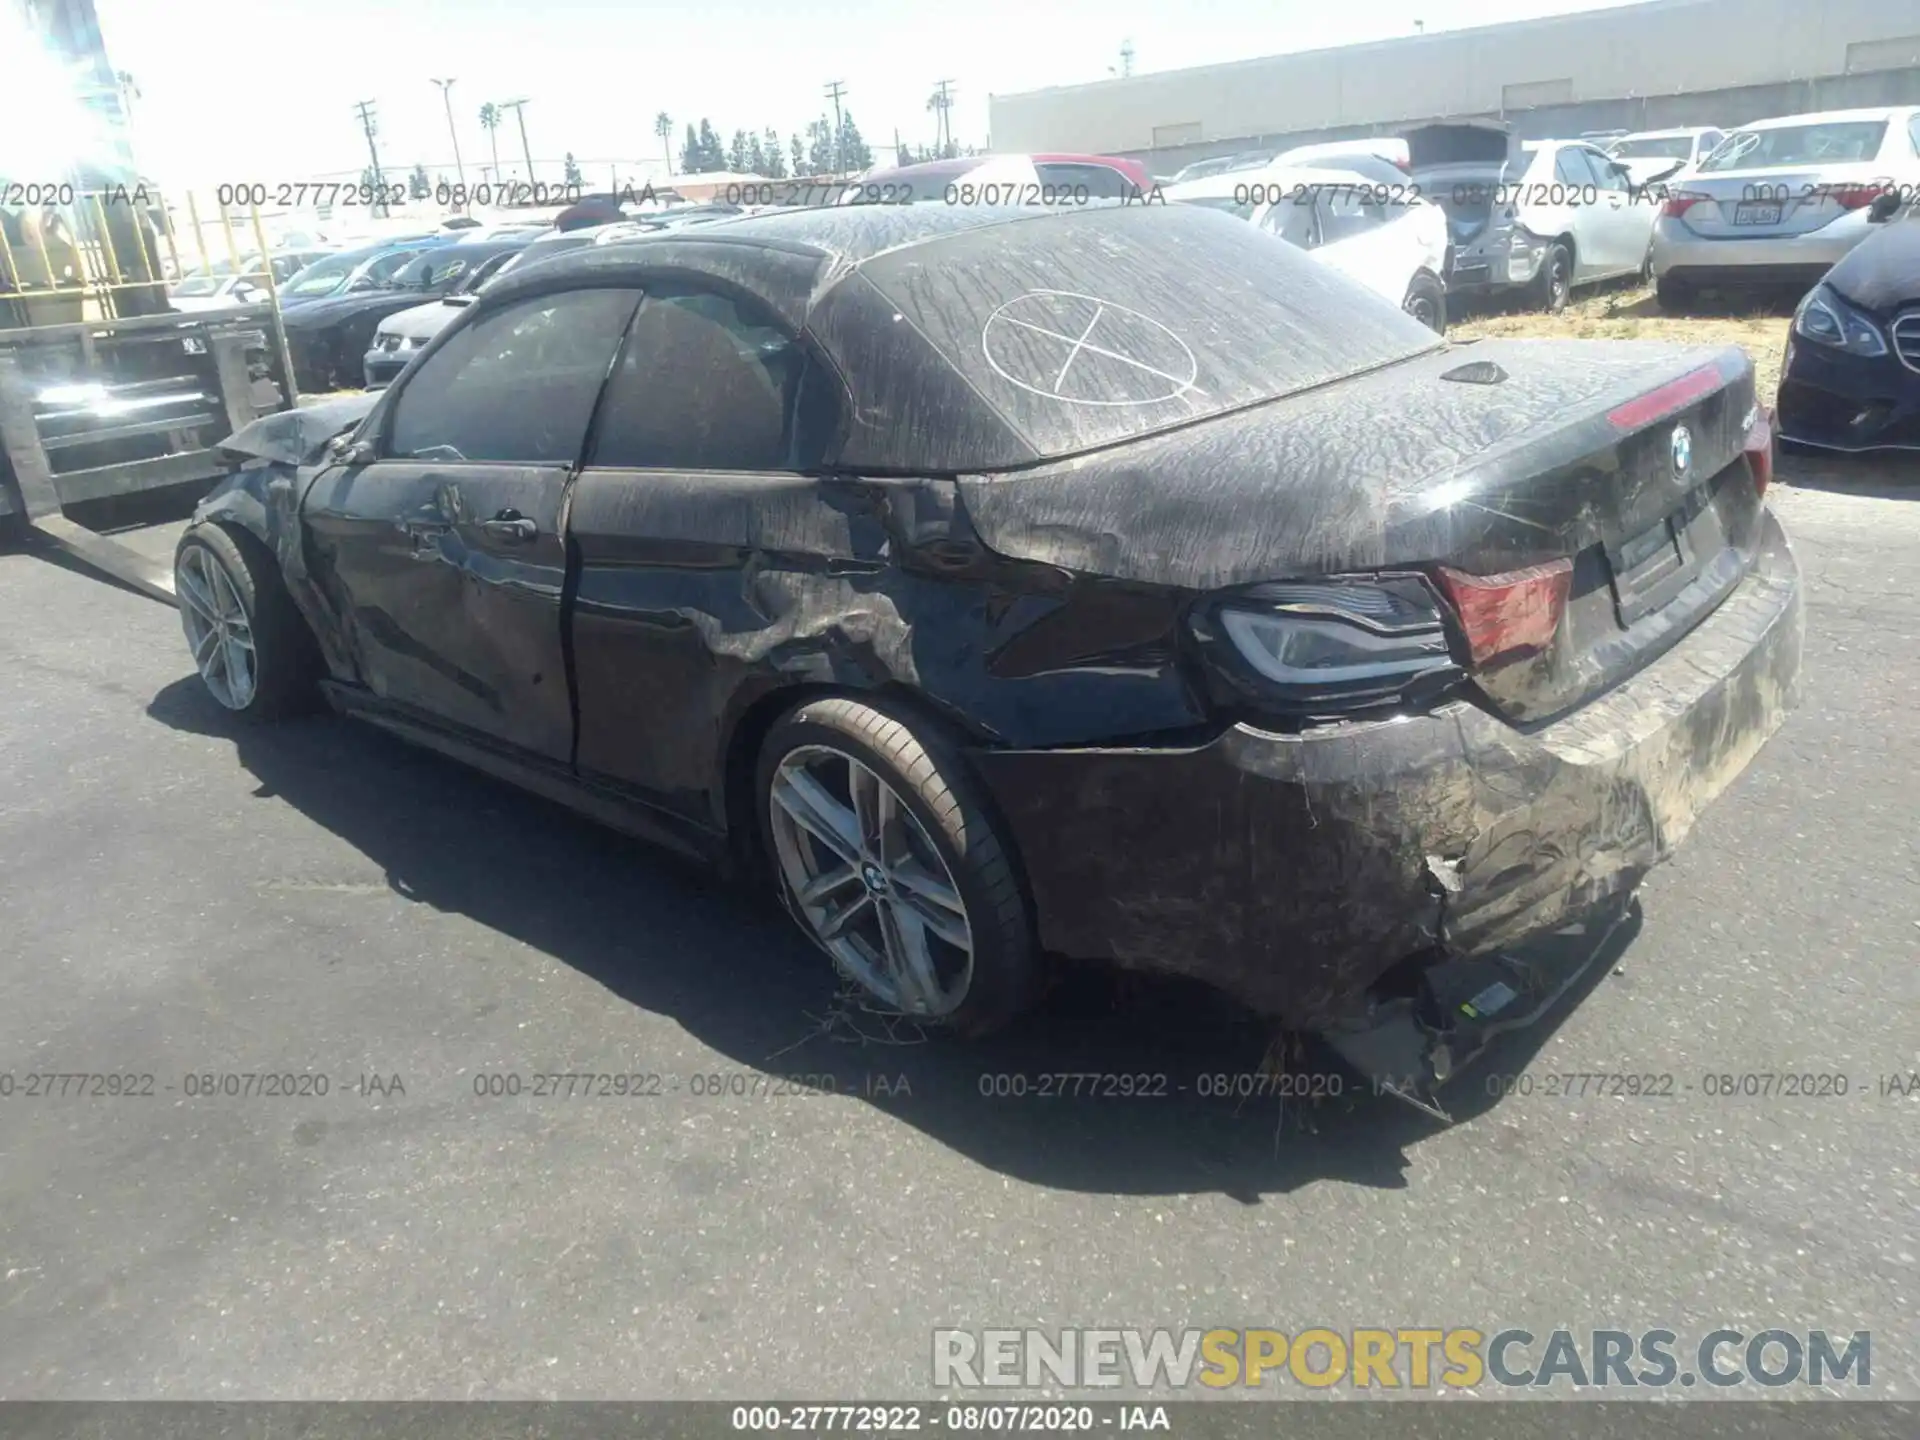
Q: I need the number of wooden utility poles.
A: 4